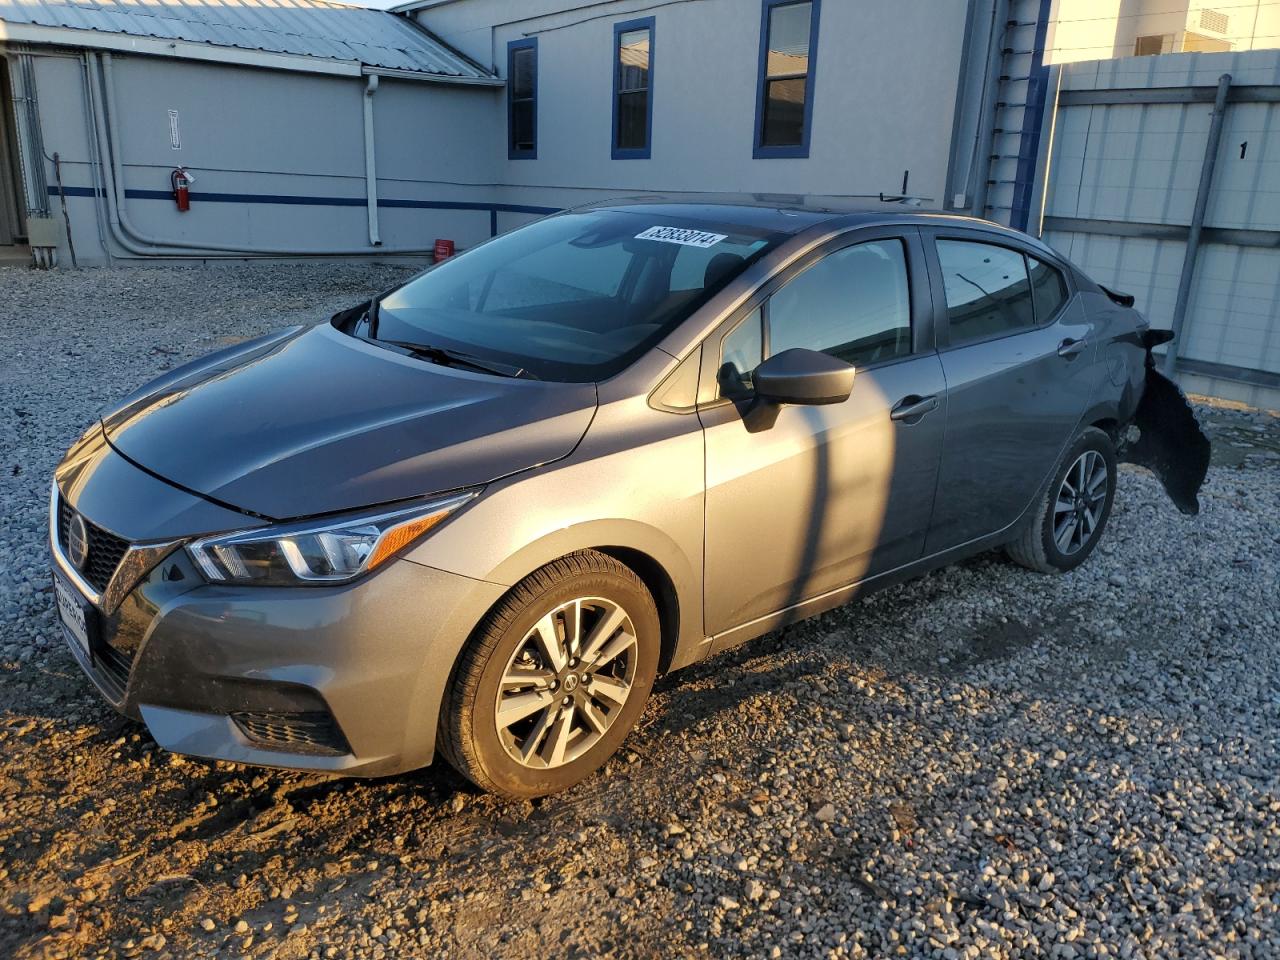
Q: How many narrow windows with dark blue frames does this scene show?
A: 3